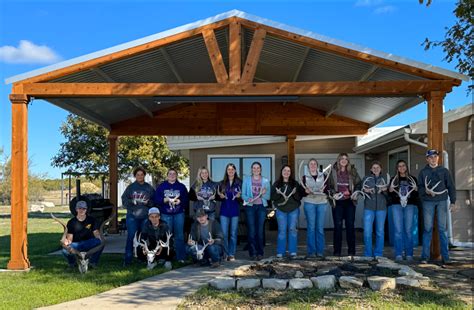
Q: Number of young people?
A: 14